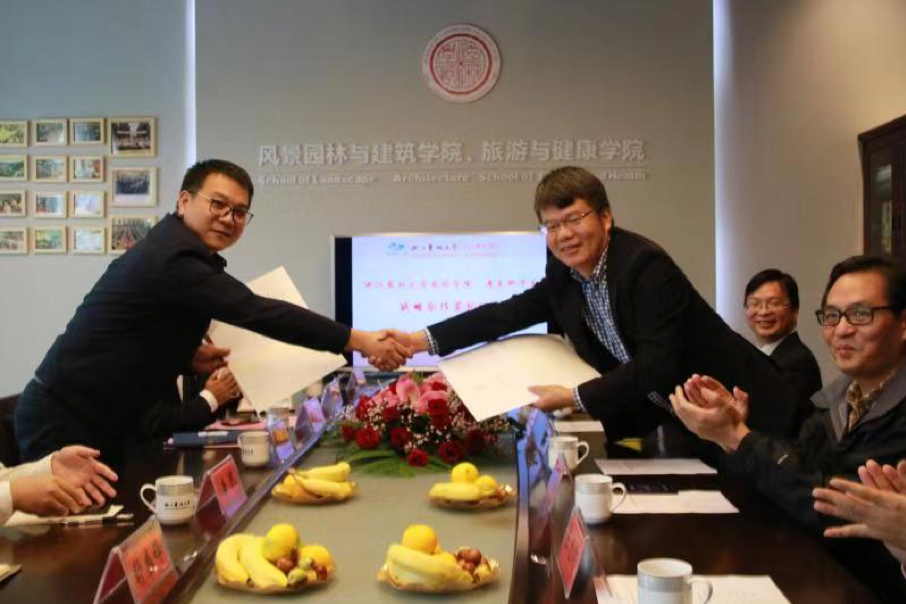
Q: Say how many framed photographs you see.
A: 15